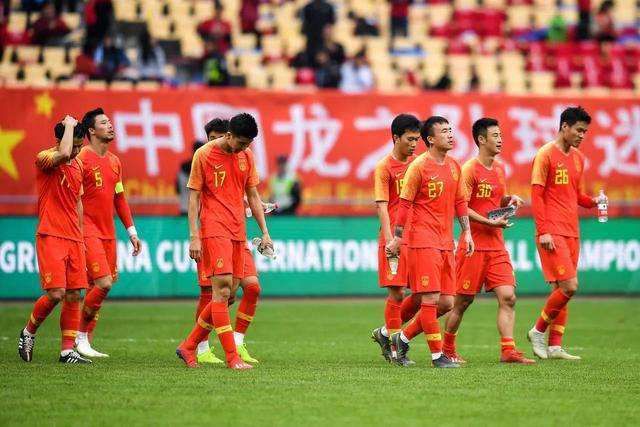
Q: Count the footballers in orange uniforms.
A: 8